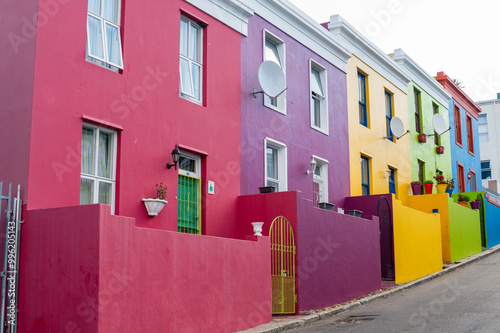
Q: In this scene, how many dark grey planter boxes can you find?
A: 3